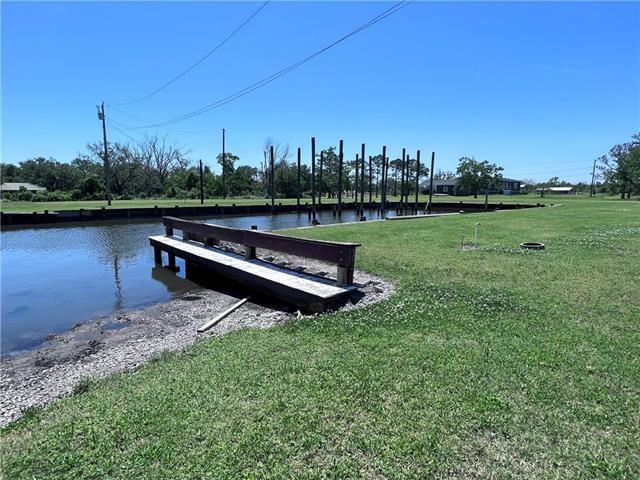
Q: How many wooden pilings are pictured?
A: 14